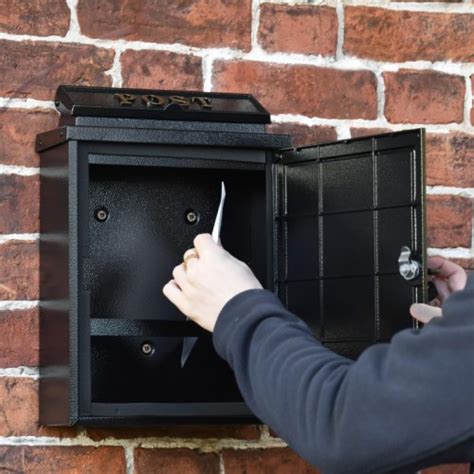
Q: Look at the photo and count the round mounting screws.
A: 3